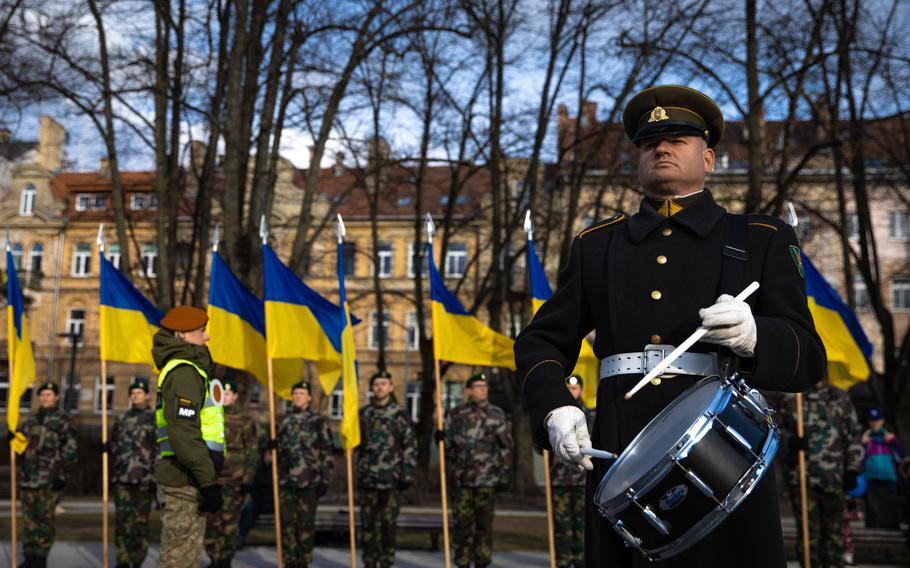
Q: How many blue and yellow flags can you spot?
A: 8